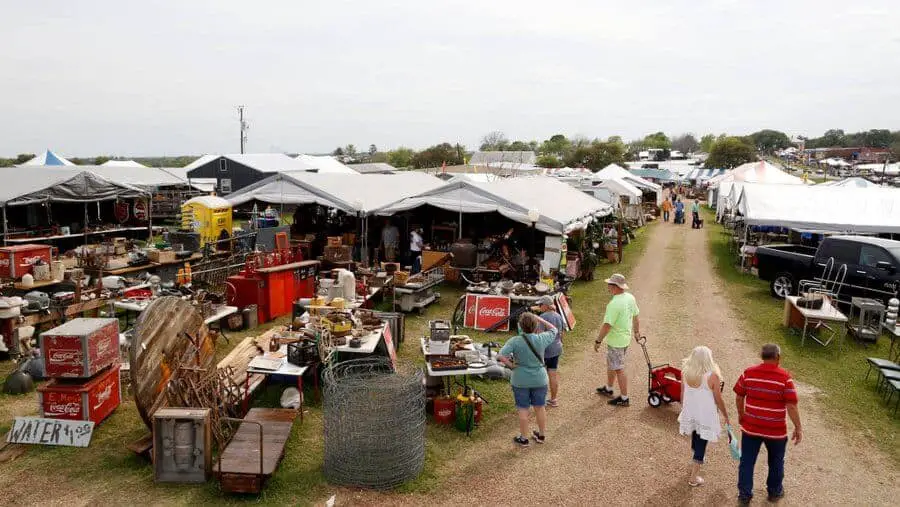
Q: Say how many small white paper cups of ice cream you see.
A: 0